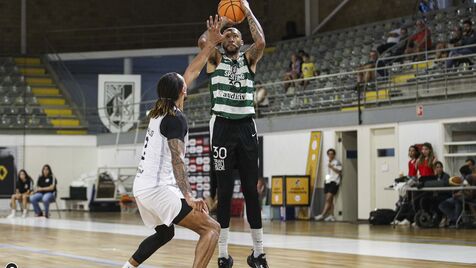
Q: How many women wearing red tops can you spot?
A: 2